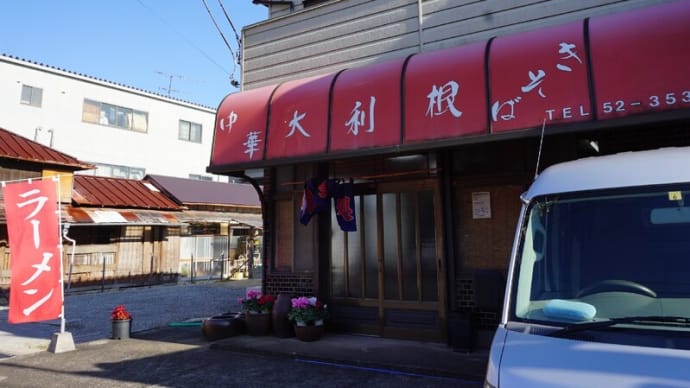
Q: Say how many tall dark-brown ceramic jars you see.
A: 1